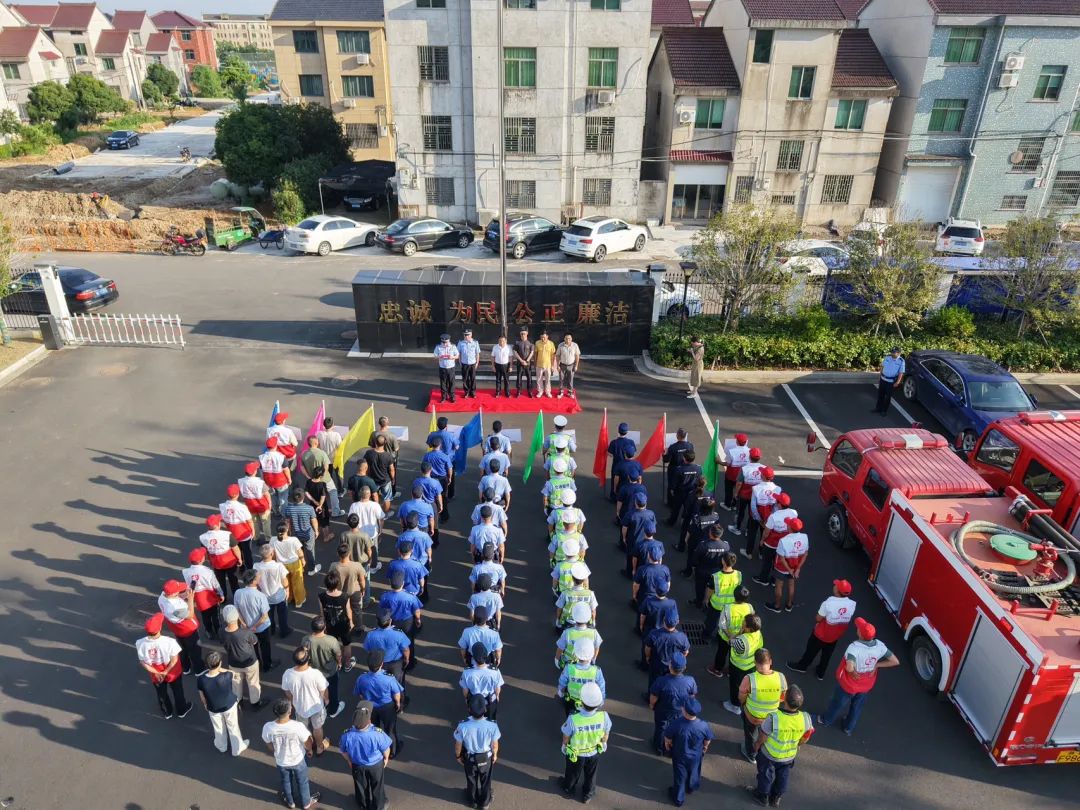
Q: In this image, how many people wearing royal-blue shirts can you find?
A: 10